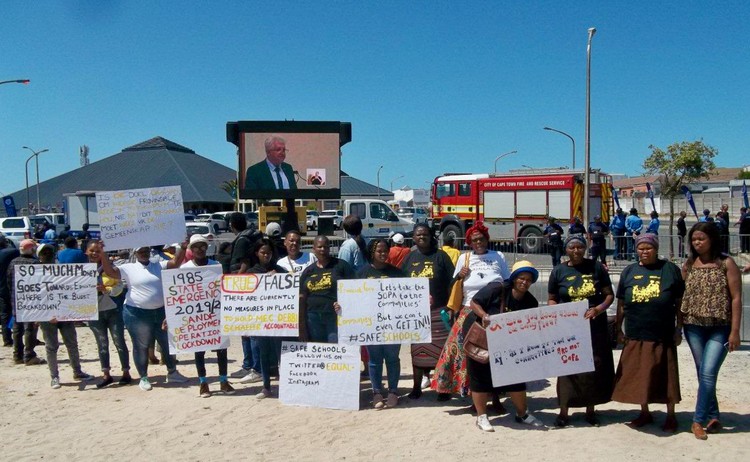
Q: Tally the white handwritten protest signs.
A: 7